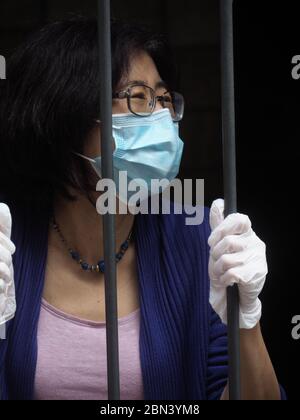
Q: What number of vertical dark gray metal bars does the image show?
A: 2